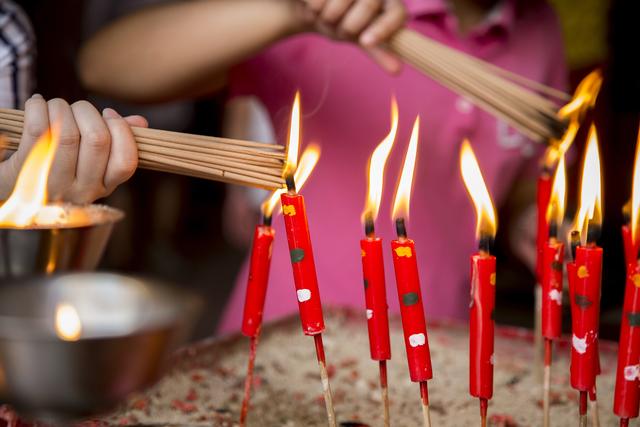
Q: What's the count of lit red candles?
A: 11